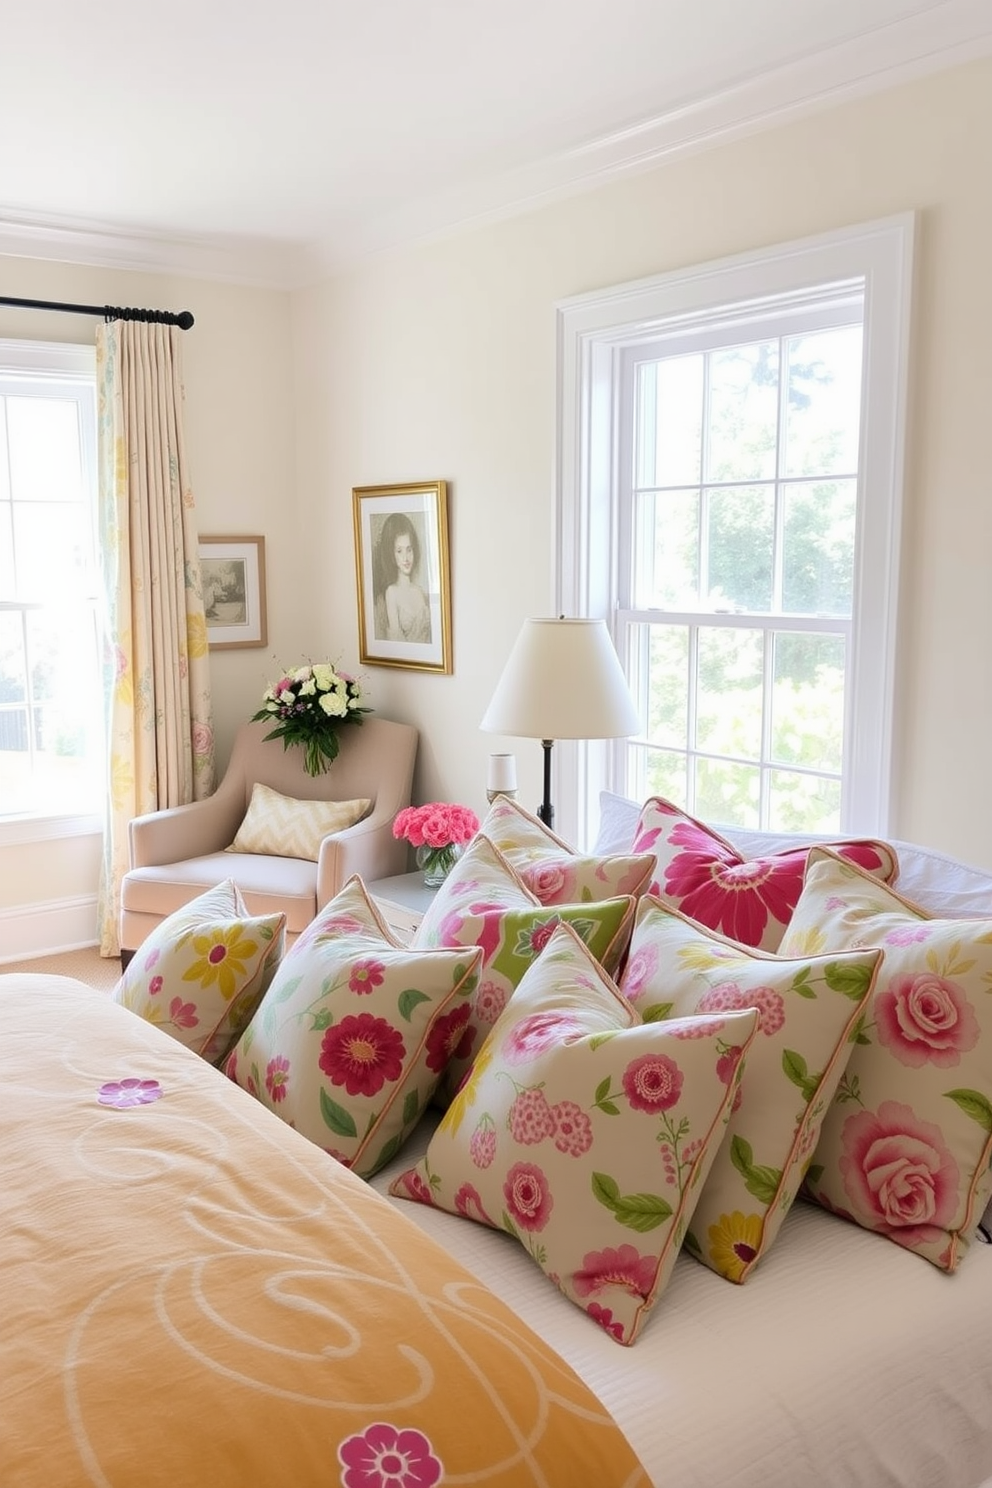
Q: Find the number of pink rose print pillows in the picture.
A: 2